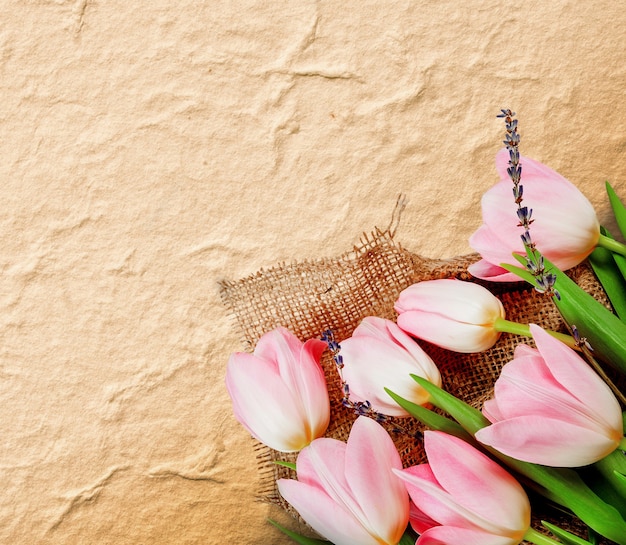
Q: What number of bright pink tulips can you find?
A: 7